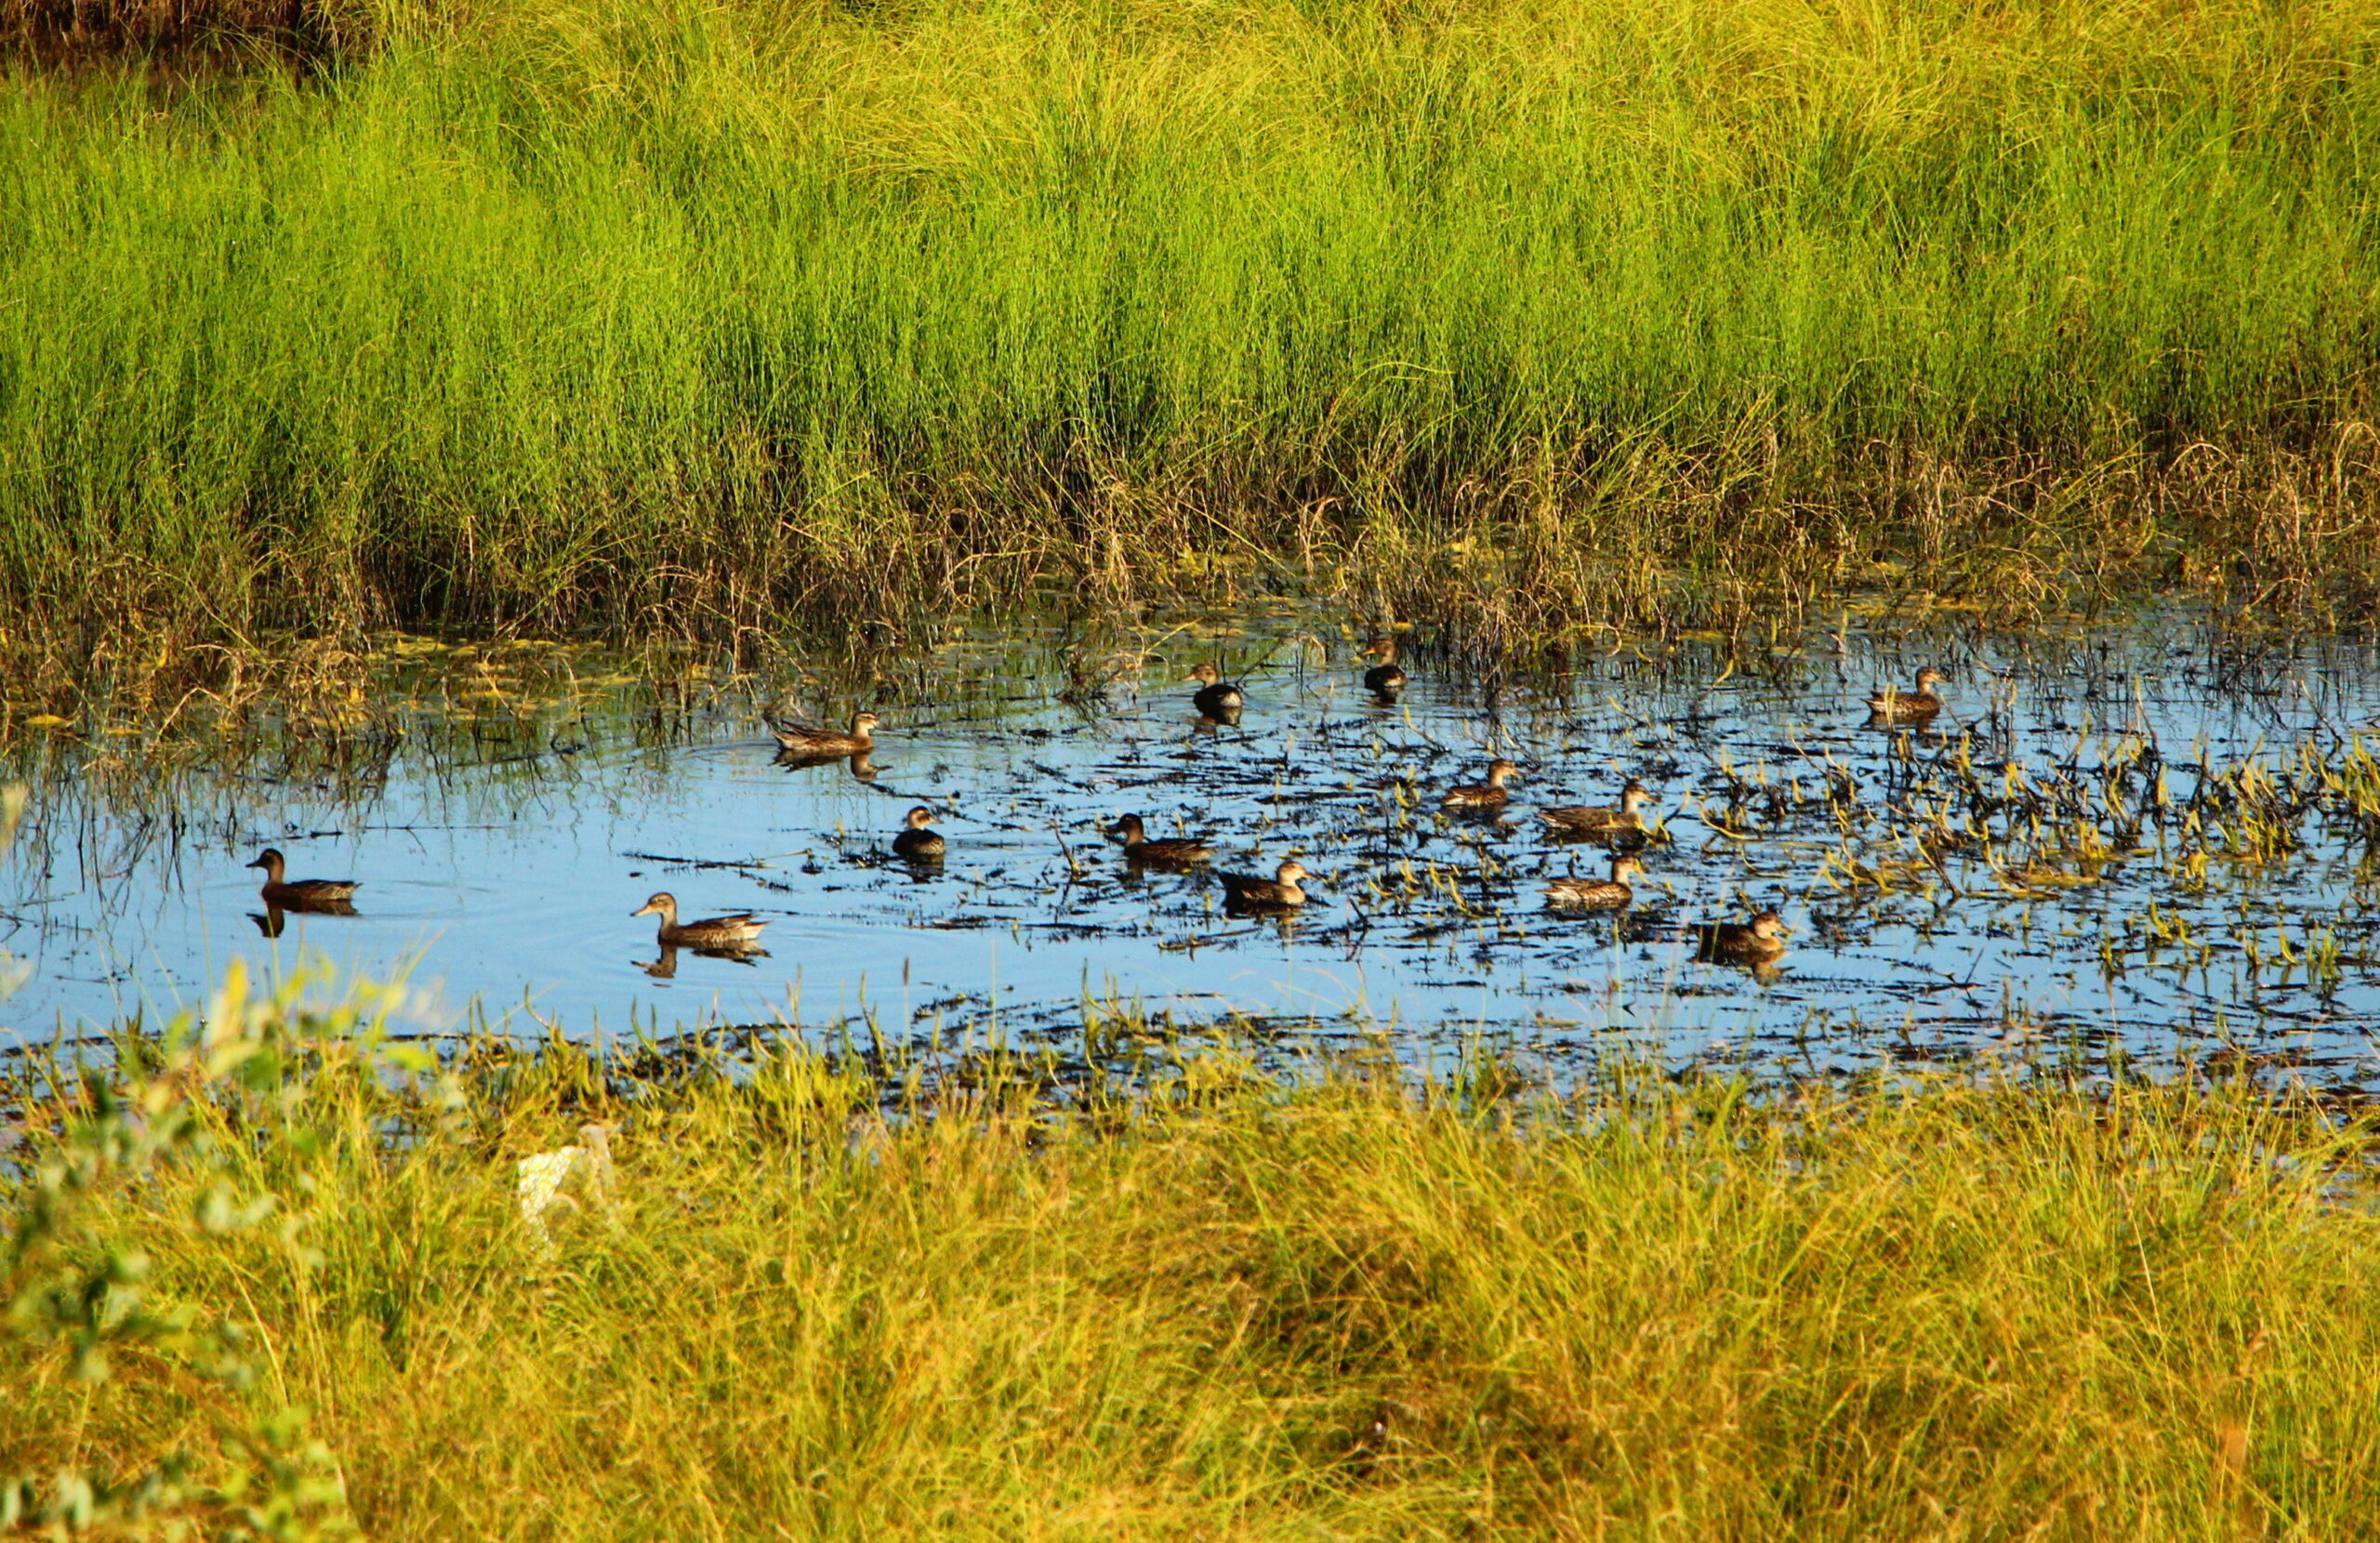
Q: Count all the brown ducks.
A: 13